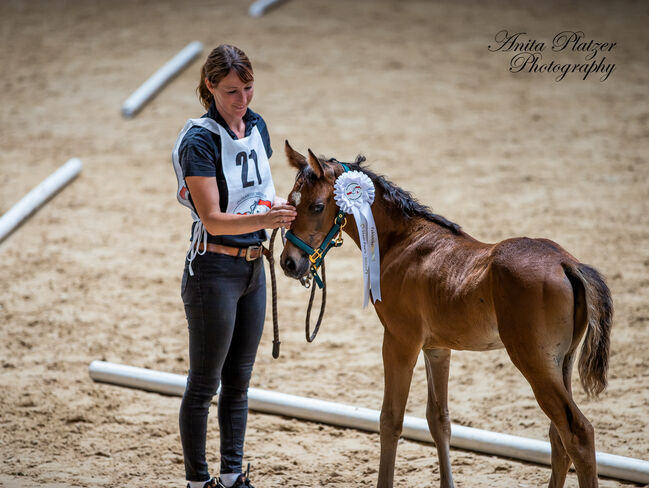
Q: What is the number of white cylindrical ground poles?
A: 4